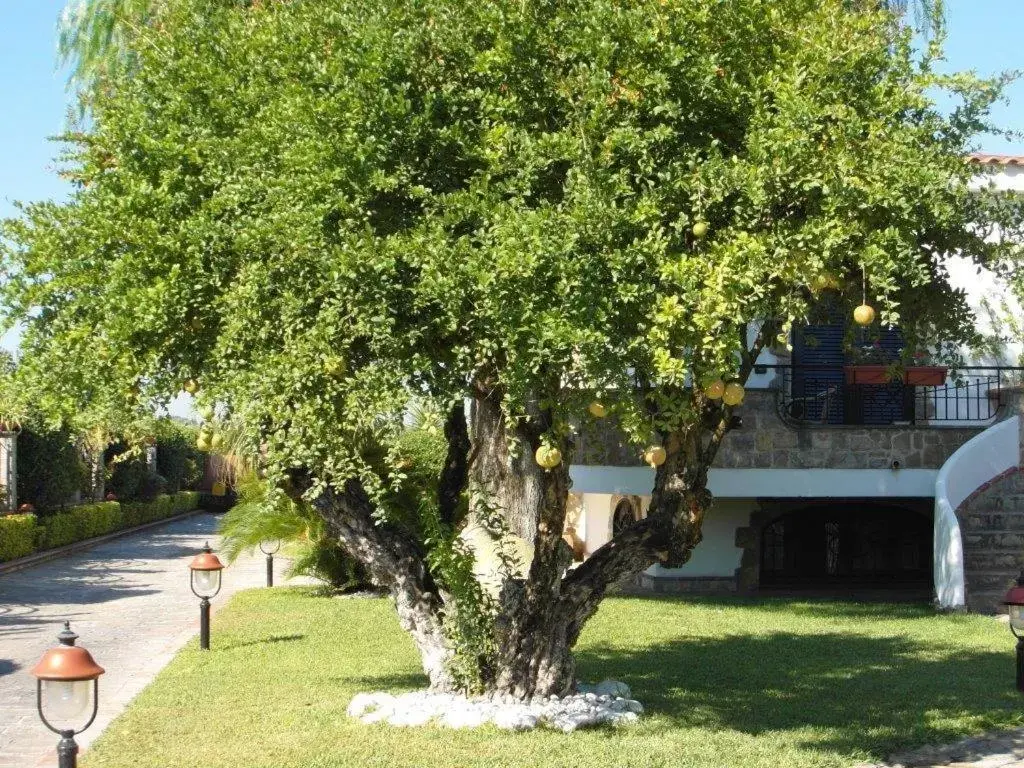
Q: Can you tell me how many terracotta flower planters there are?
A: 2